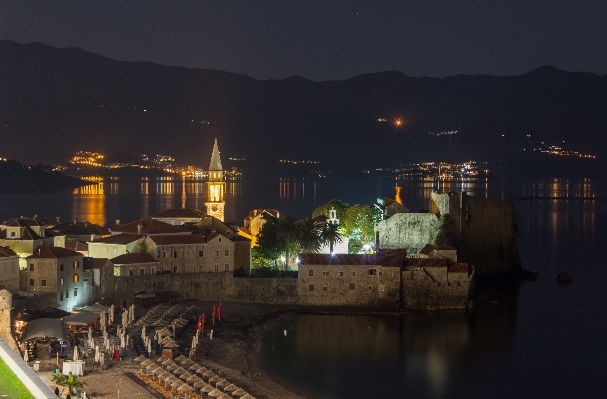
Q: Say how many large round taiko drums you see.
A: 0